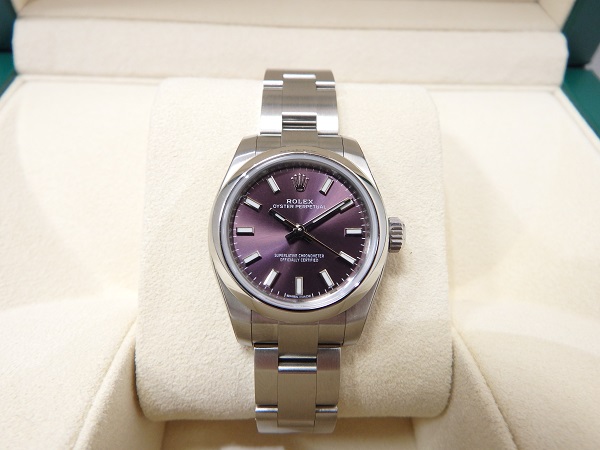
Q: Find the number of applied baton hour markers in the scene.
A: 11